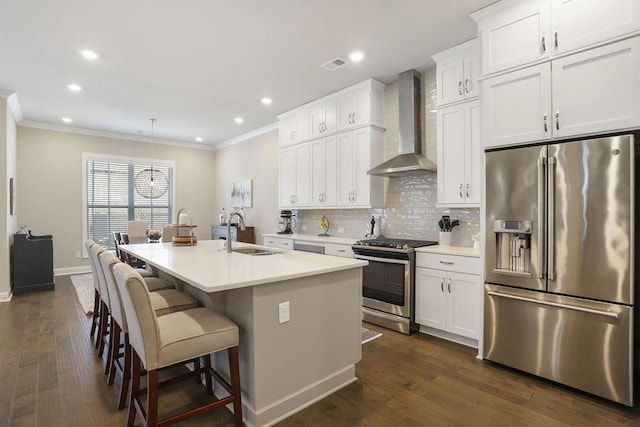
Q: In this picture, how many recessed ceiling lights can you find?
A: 7